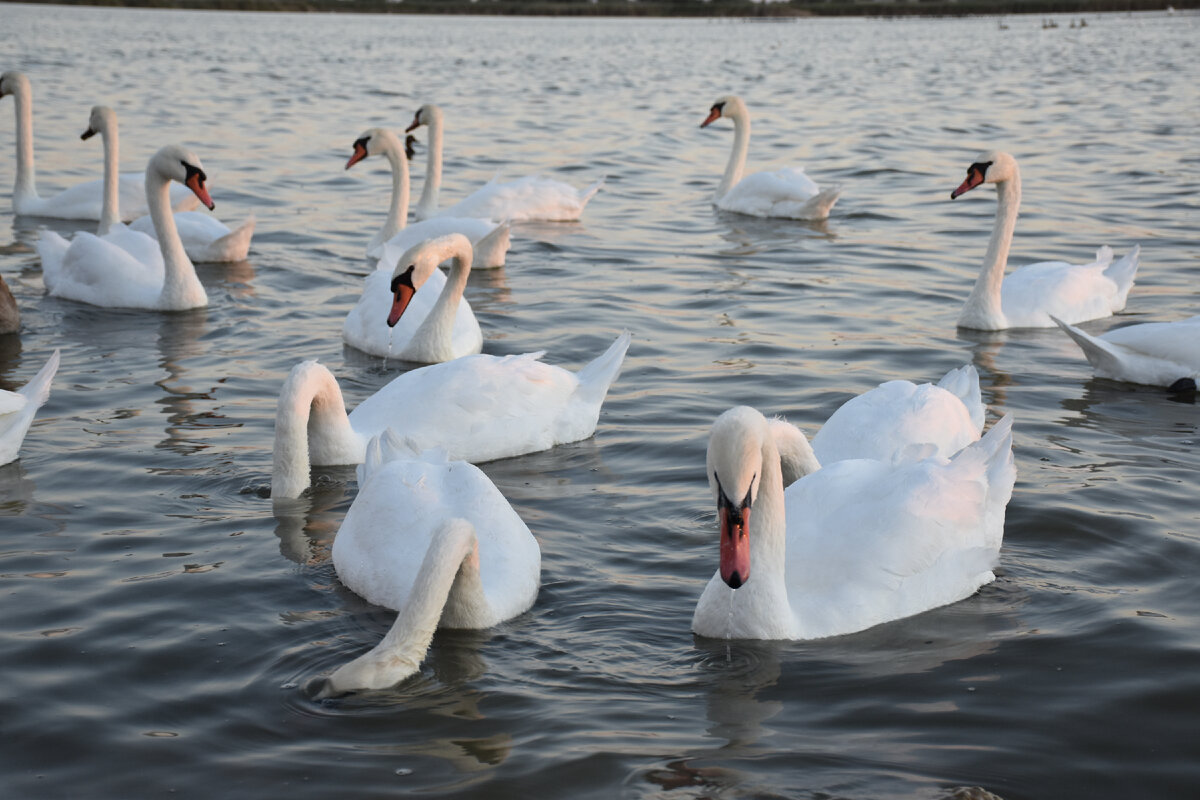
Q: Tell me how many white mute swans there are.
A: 14